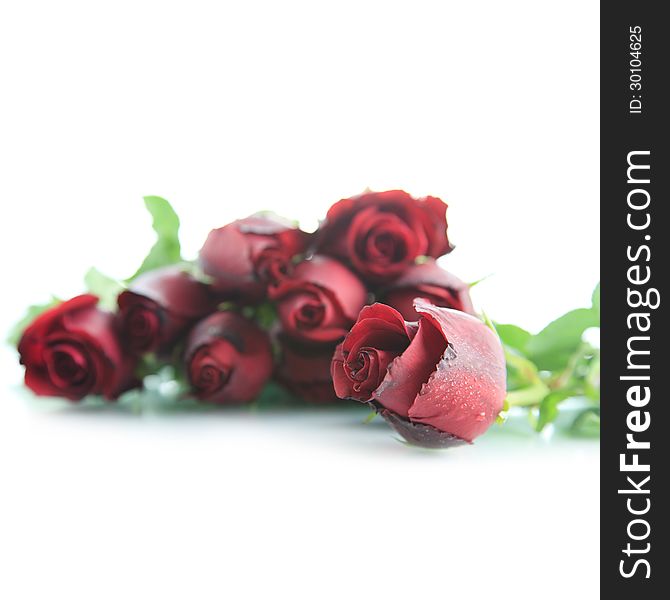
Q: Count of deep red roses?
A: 9